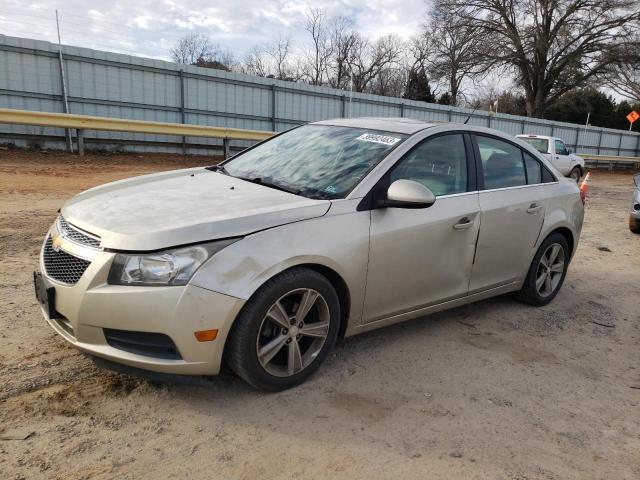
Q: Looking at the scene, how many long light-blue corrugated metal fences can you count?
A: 1